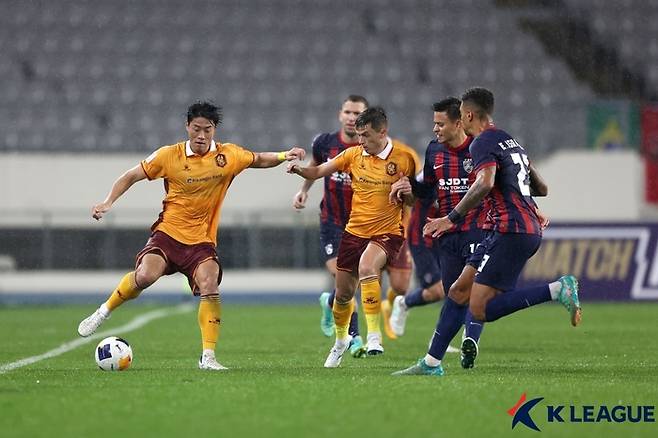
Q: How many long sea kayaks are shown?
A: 0